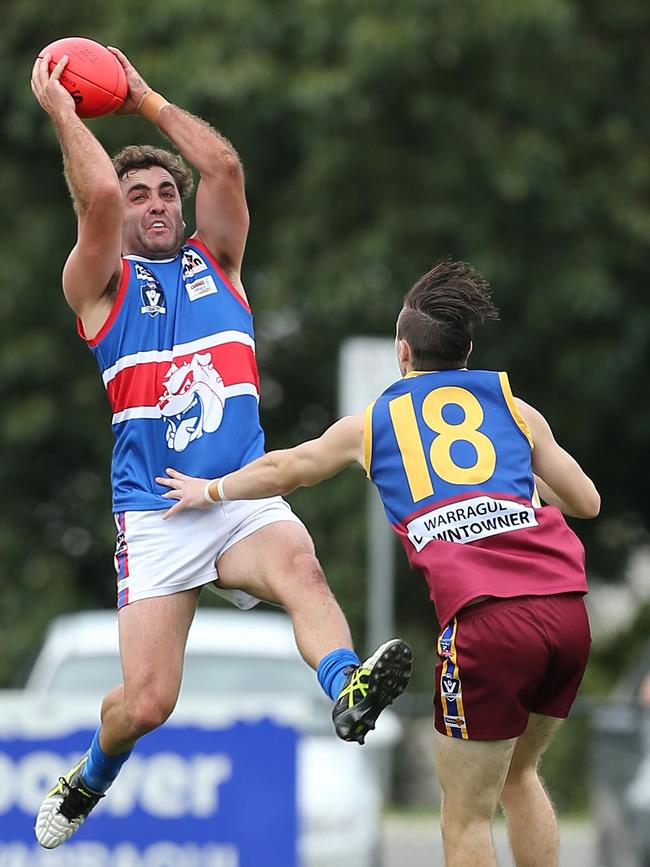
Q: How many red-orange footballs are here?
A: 1